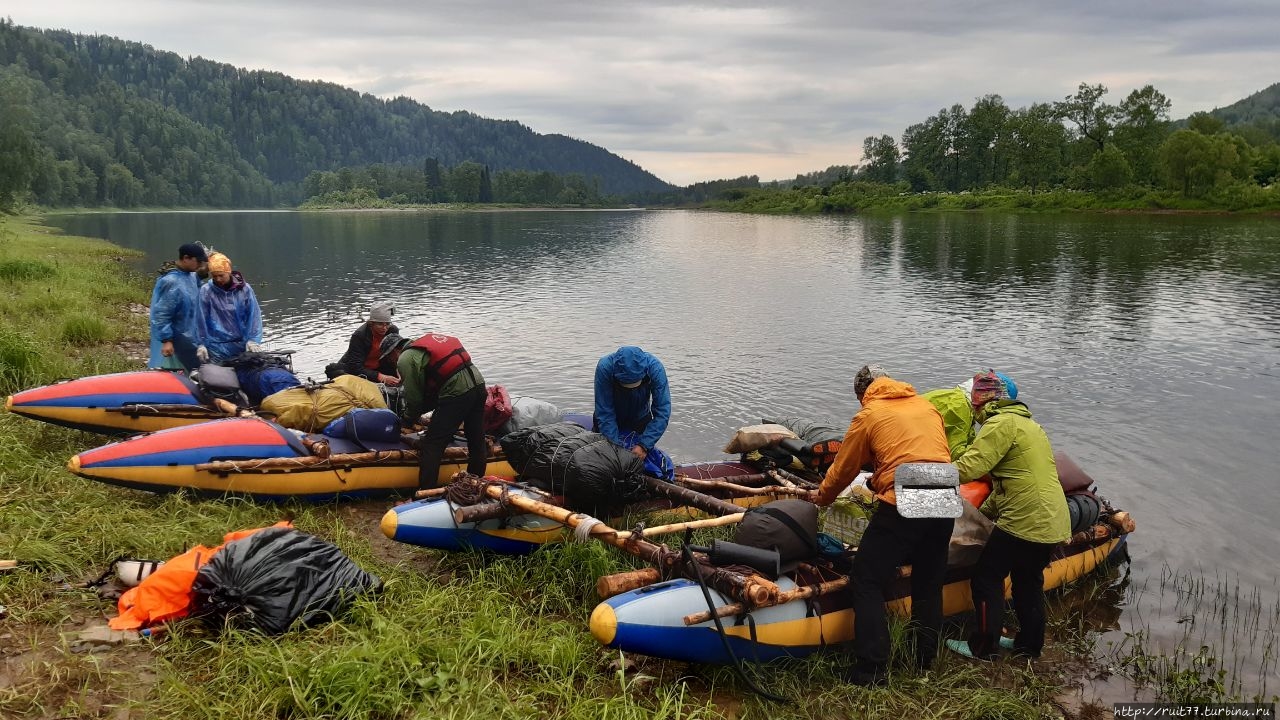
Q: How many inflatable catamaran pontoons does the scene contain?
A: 4